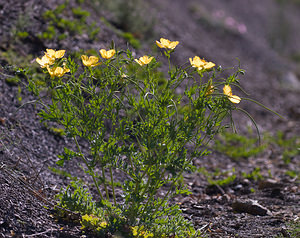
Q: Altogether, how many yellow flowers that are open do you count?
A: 9